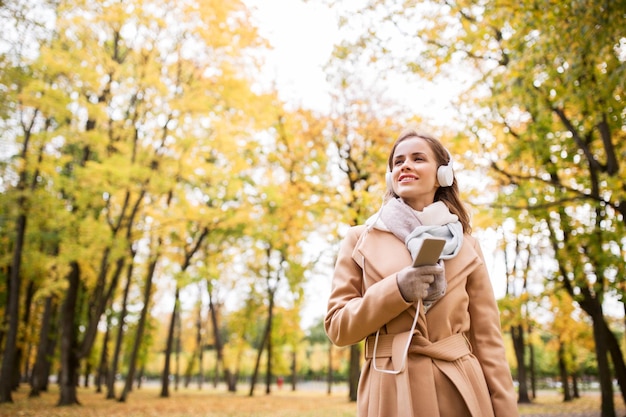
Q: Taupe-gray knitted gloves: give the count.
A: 1